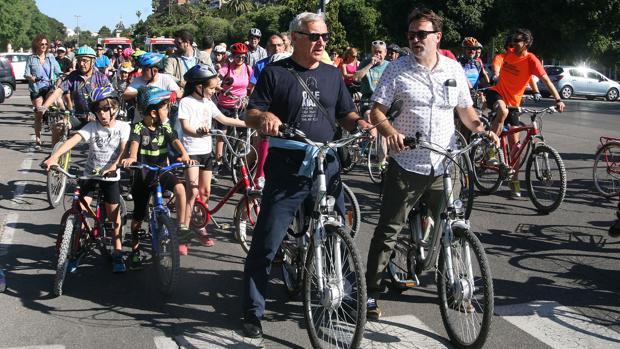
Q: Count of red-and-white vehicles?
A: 2